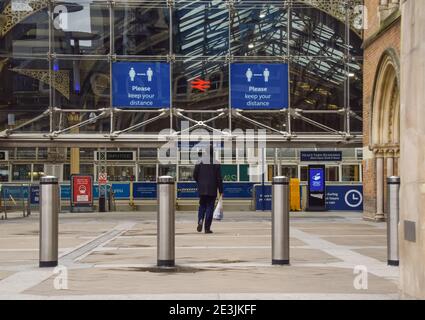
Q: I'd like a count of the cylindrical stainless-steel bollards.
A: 4